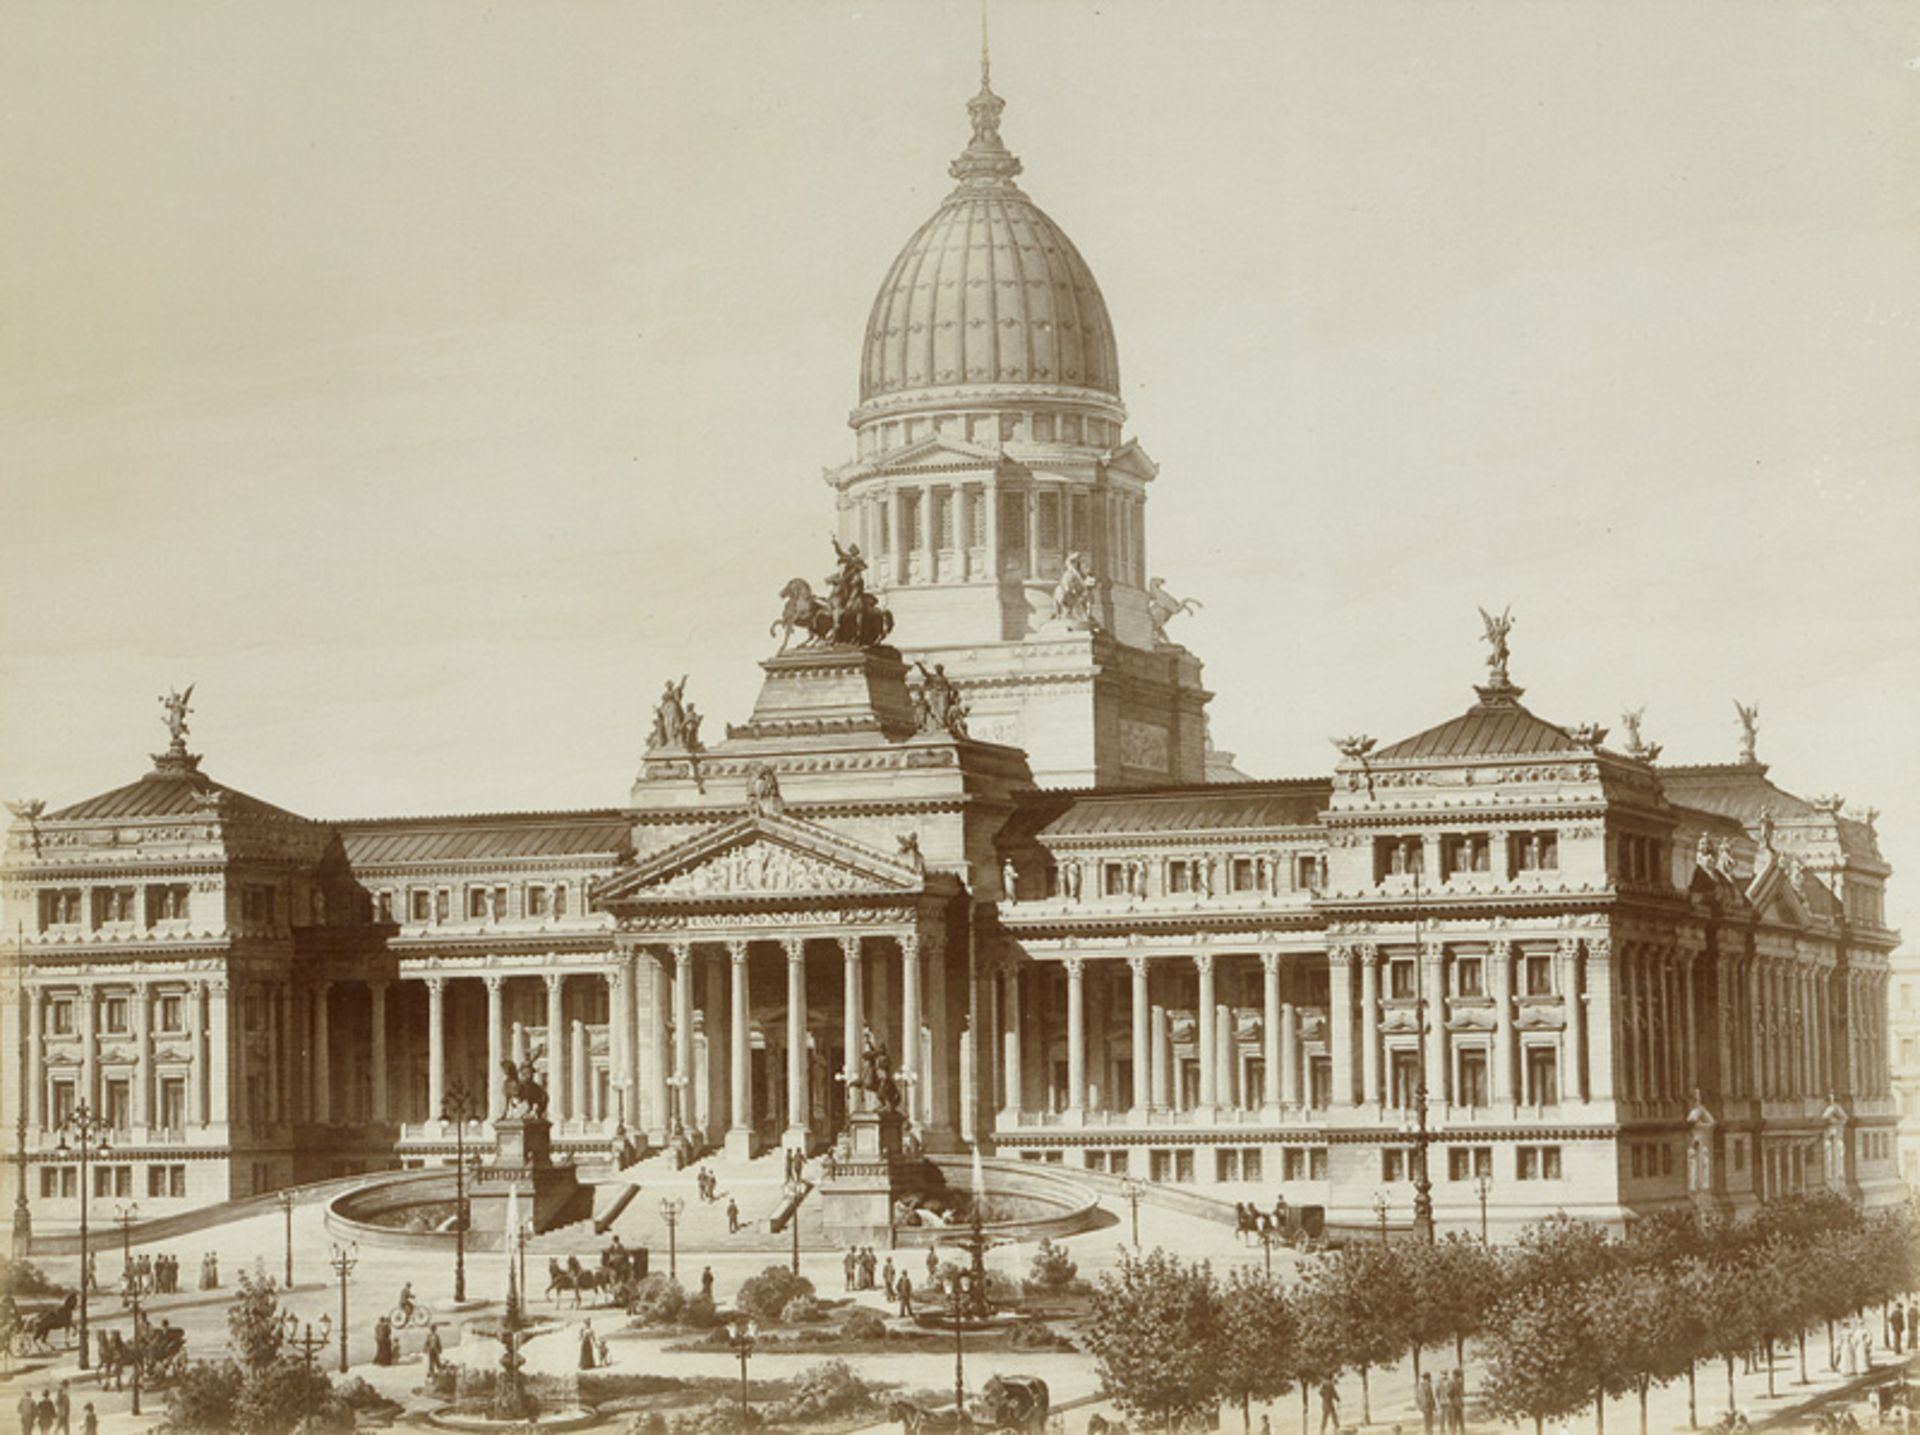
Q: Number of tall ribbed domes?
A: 1